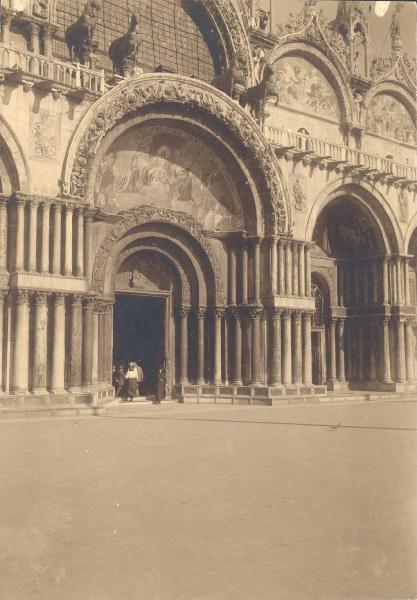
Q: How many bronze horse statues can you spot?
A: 4